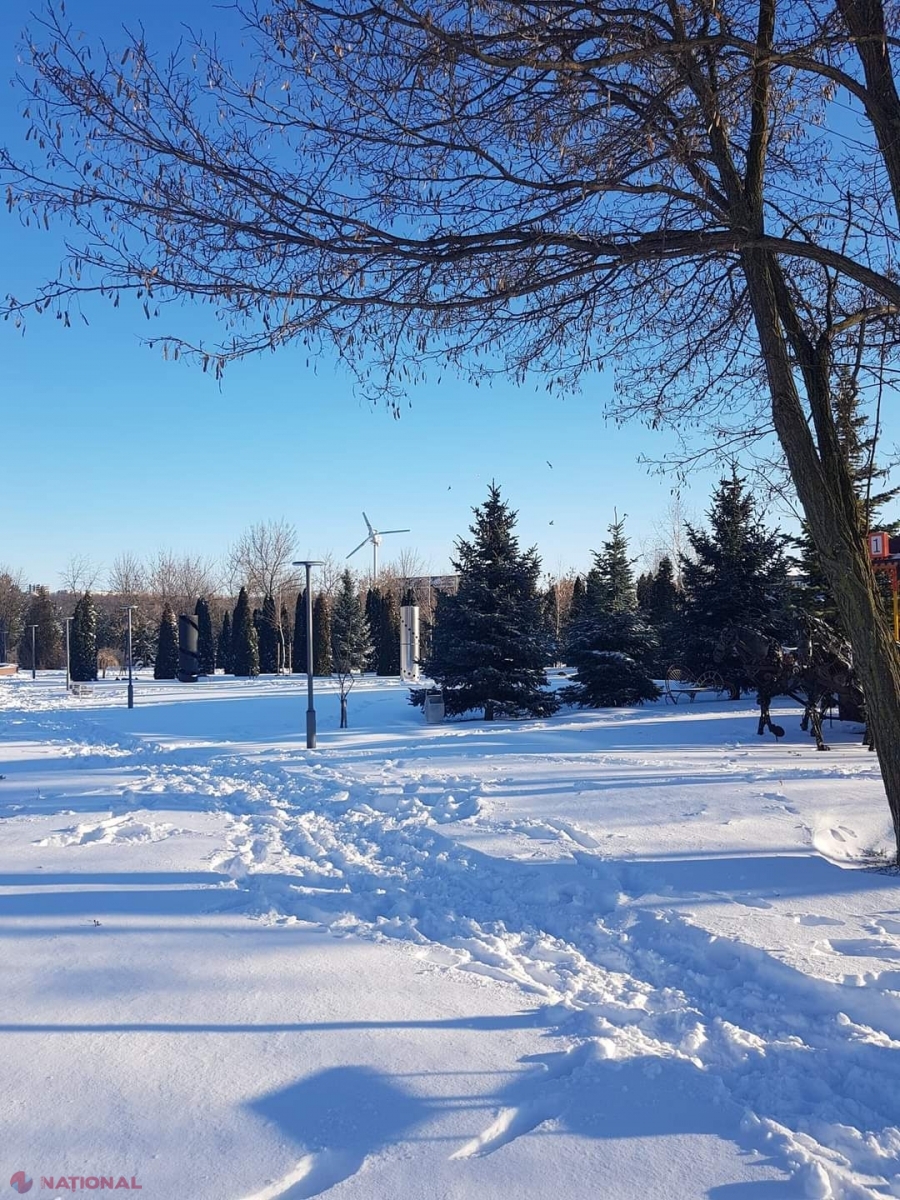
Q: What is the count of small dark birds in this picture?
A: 3